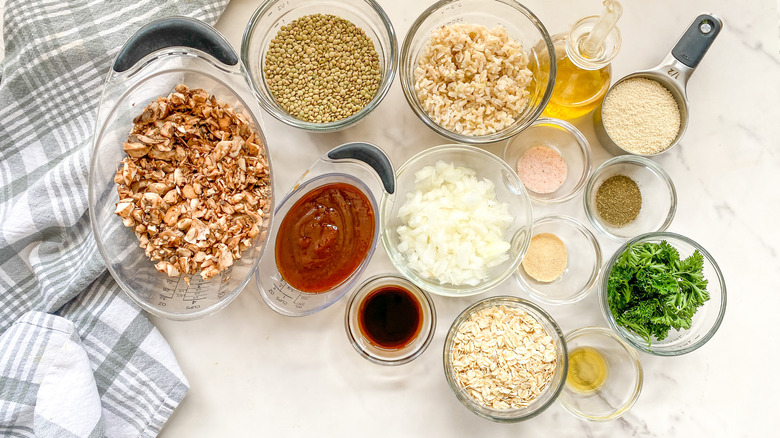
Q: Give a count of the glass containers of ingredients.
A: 11